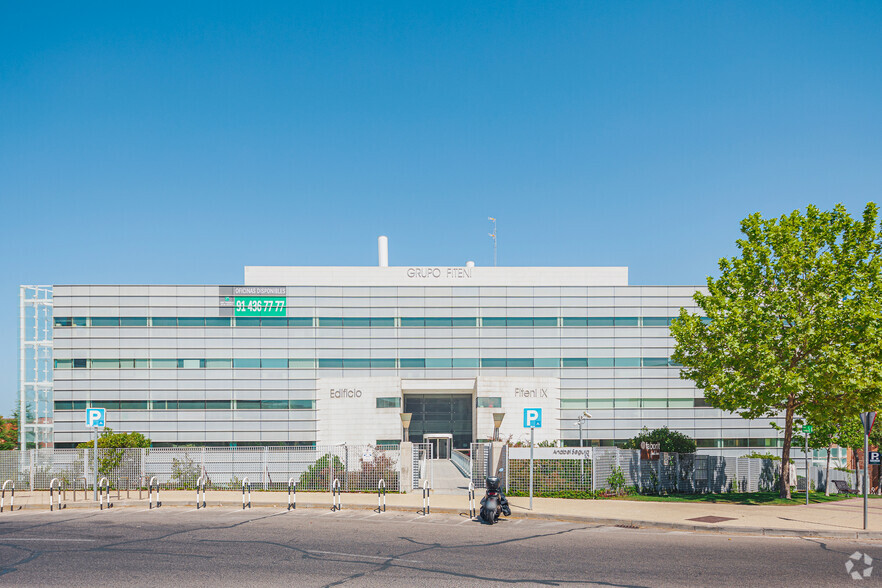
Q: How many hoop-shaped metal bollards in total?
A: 11